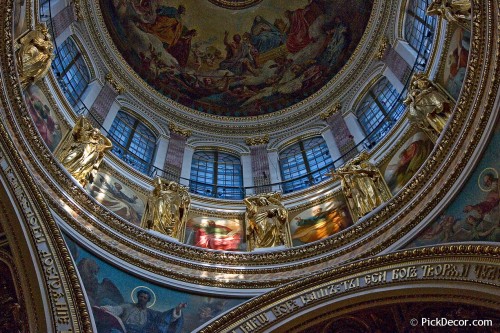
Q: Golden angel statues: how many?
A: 7